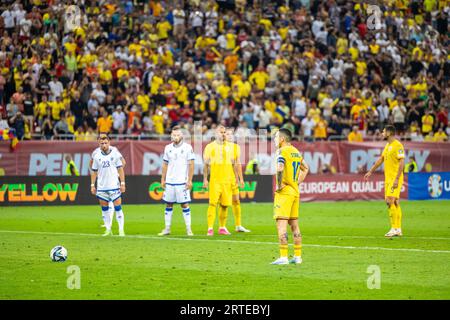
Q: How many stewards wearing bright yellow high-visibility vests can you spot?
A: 3